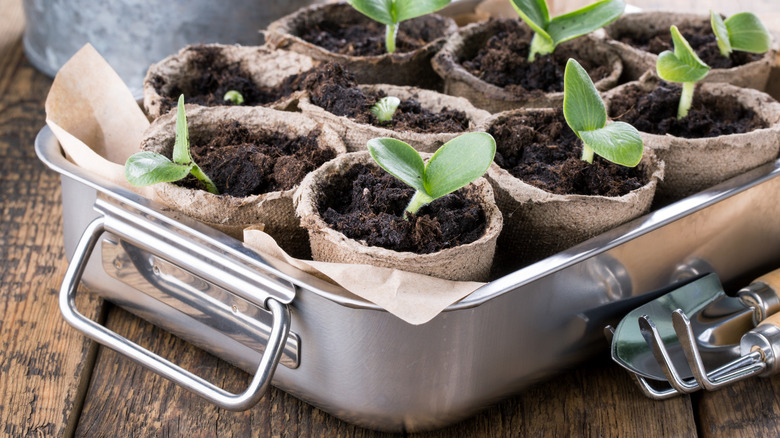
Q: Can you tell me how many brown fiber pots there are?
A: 9